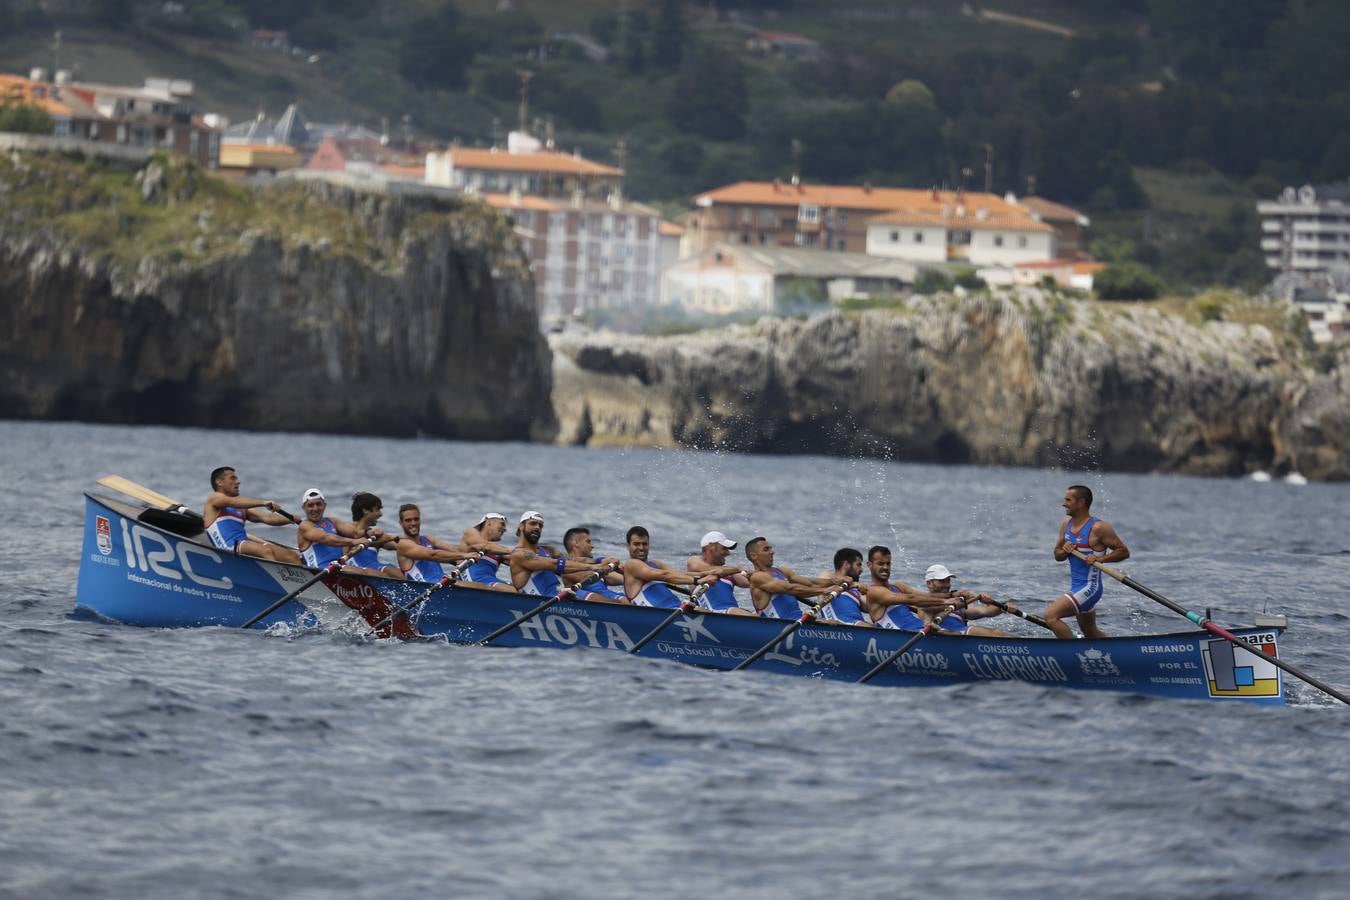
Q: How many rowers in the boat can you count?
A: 14